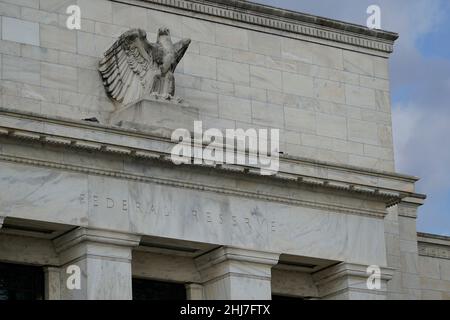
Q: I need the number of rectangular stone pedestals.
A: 1